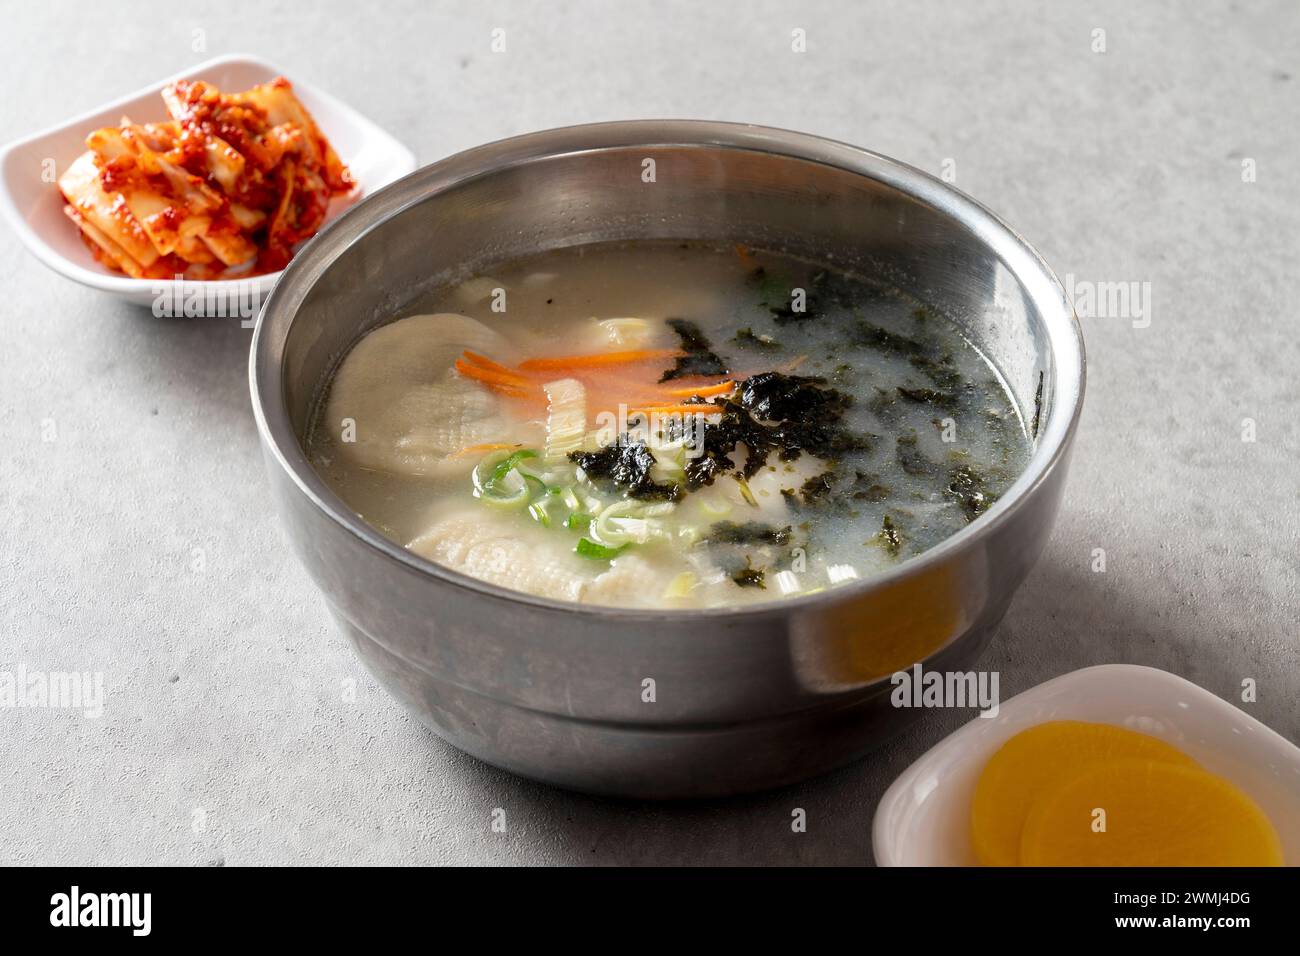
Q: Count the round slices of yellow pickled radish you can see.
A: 2